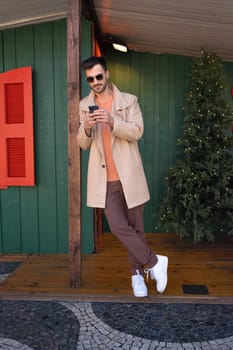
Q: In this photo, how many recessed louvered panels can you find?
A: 2